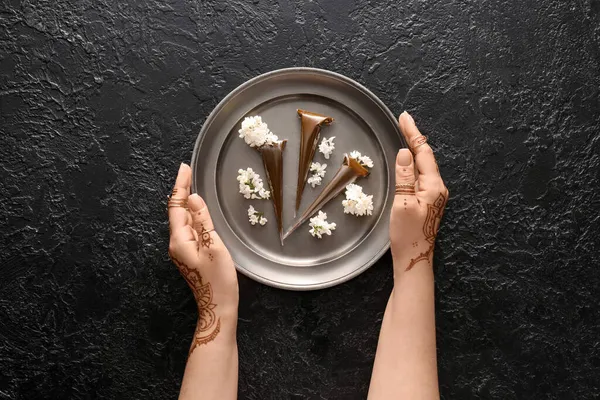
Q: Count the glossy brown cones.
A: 3